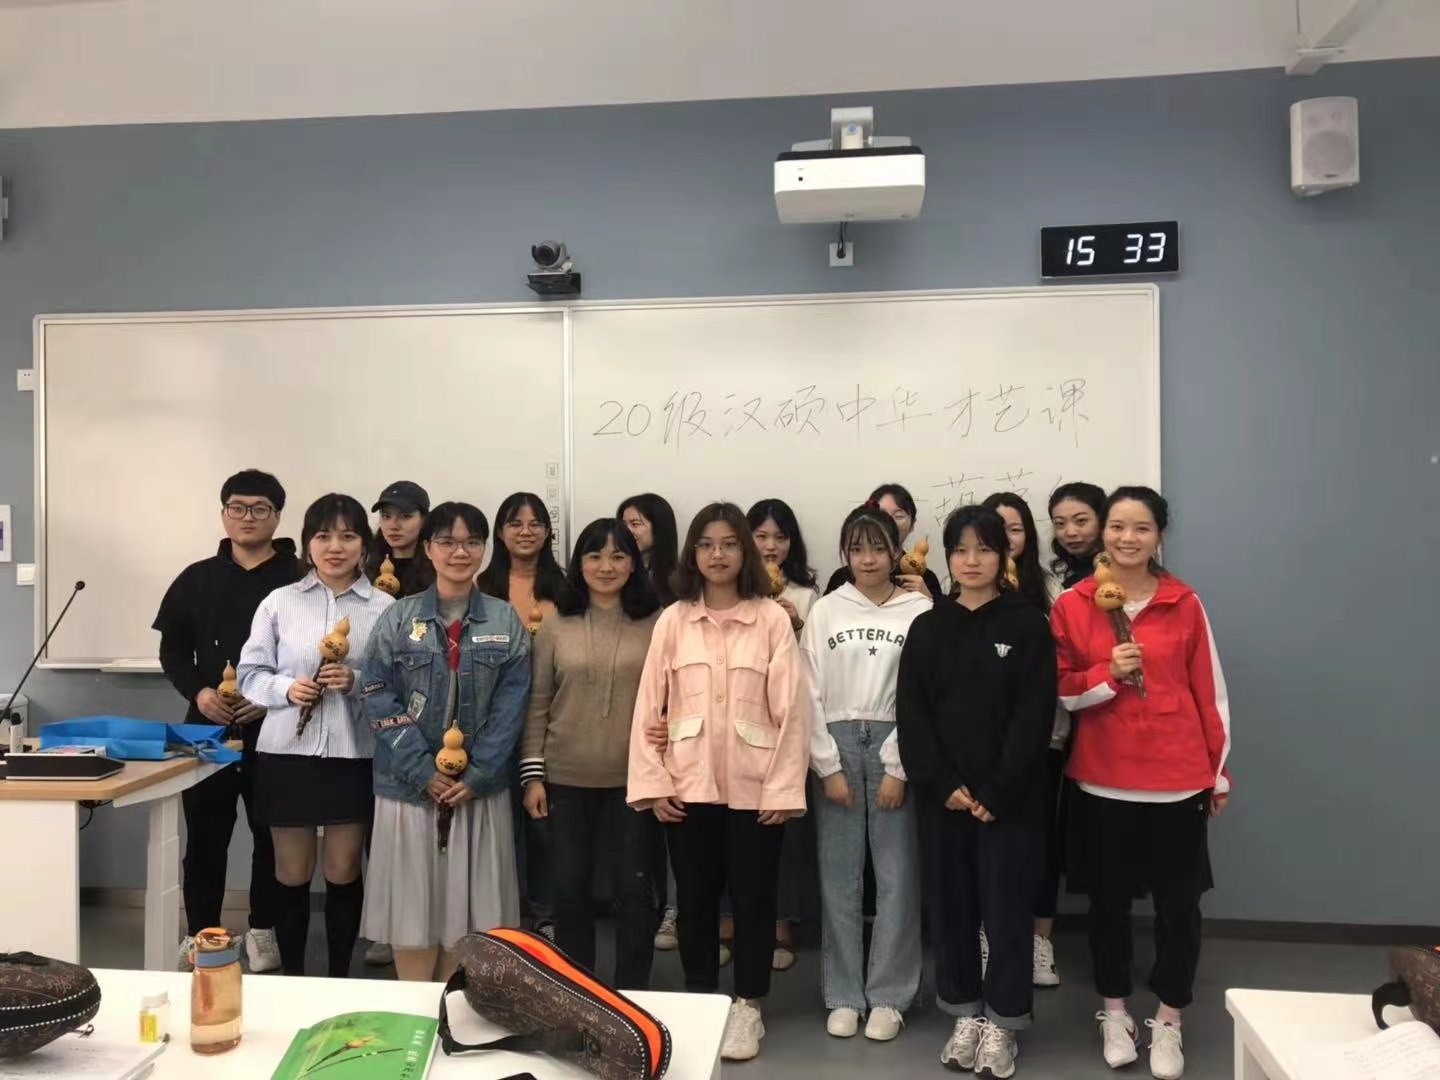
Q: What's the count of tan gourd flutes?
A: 9